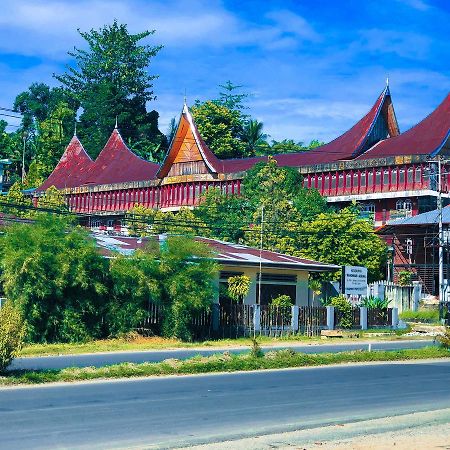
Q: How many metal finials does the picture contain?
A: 4